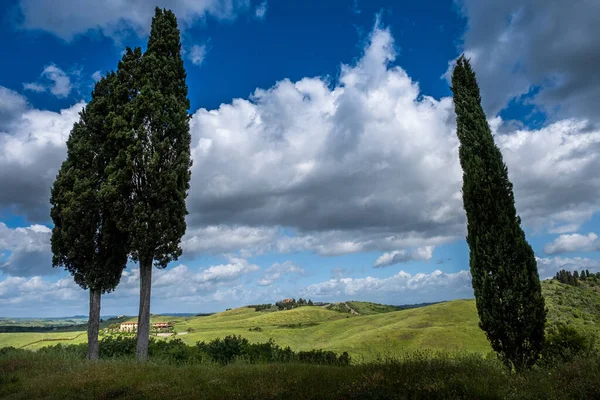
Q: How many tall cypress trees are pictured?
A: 3